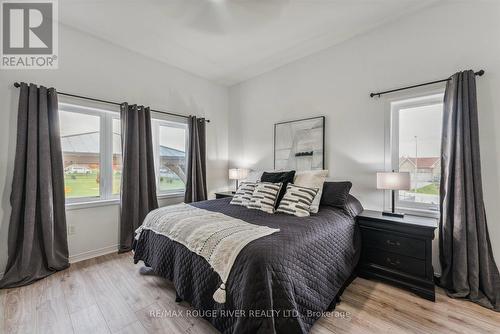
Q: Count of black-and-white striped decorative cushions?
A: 3